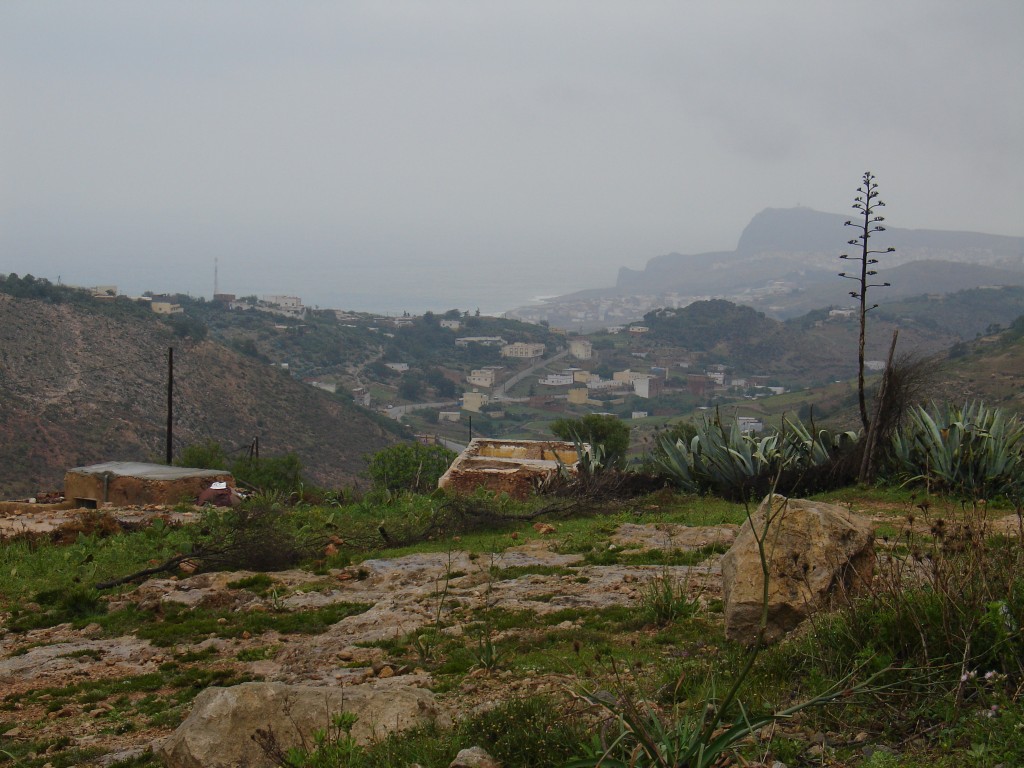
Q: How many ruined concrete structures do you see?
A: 2